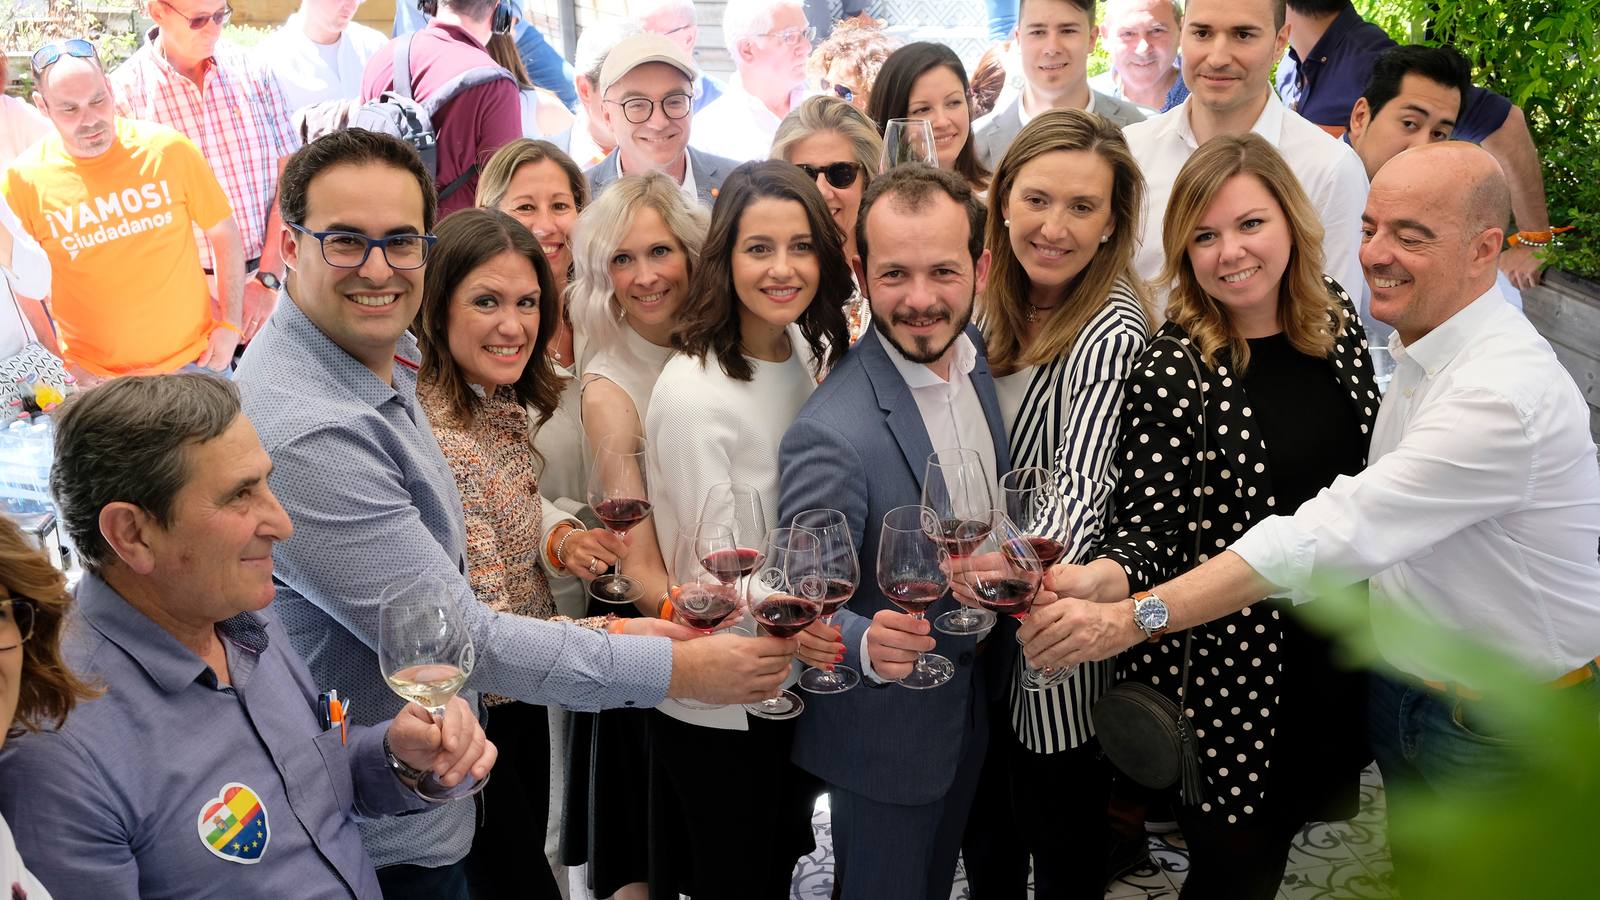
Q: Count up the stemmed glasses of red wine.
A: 9